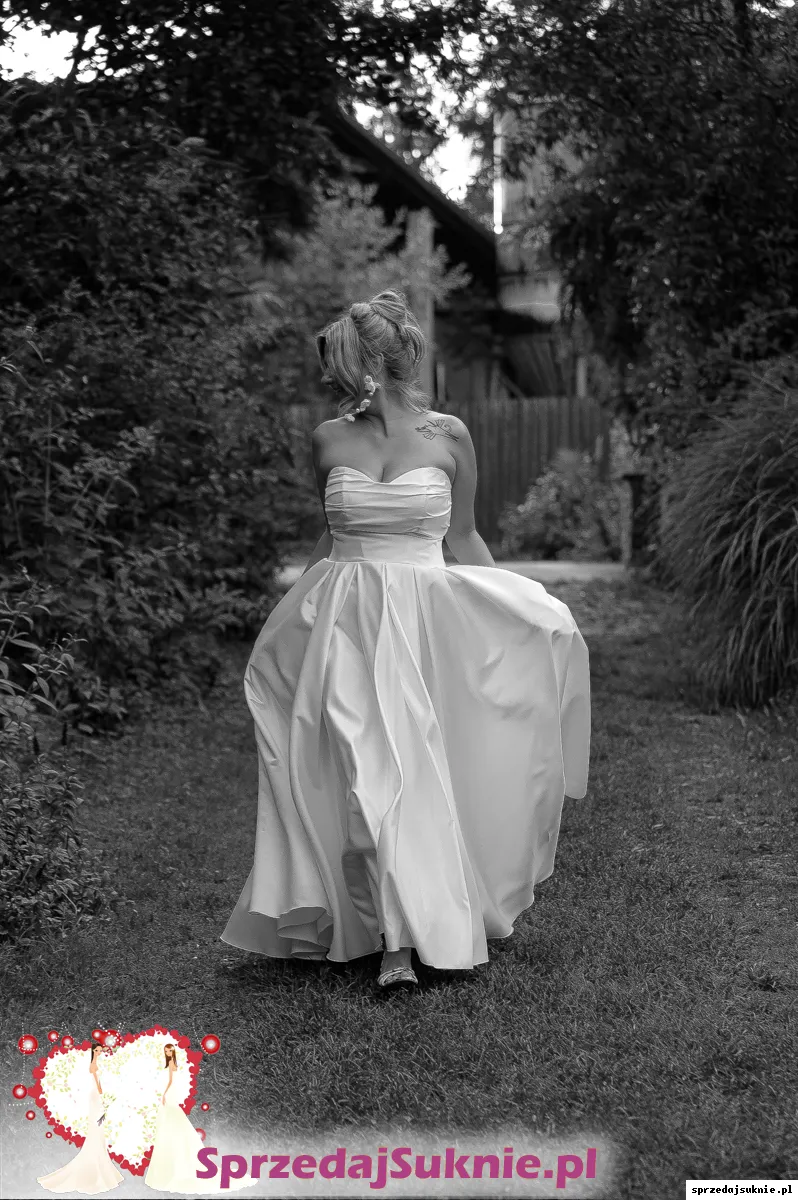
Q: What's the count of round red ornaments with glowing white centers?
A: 11